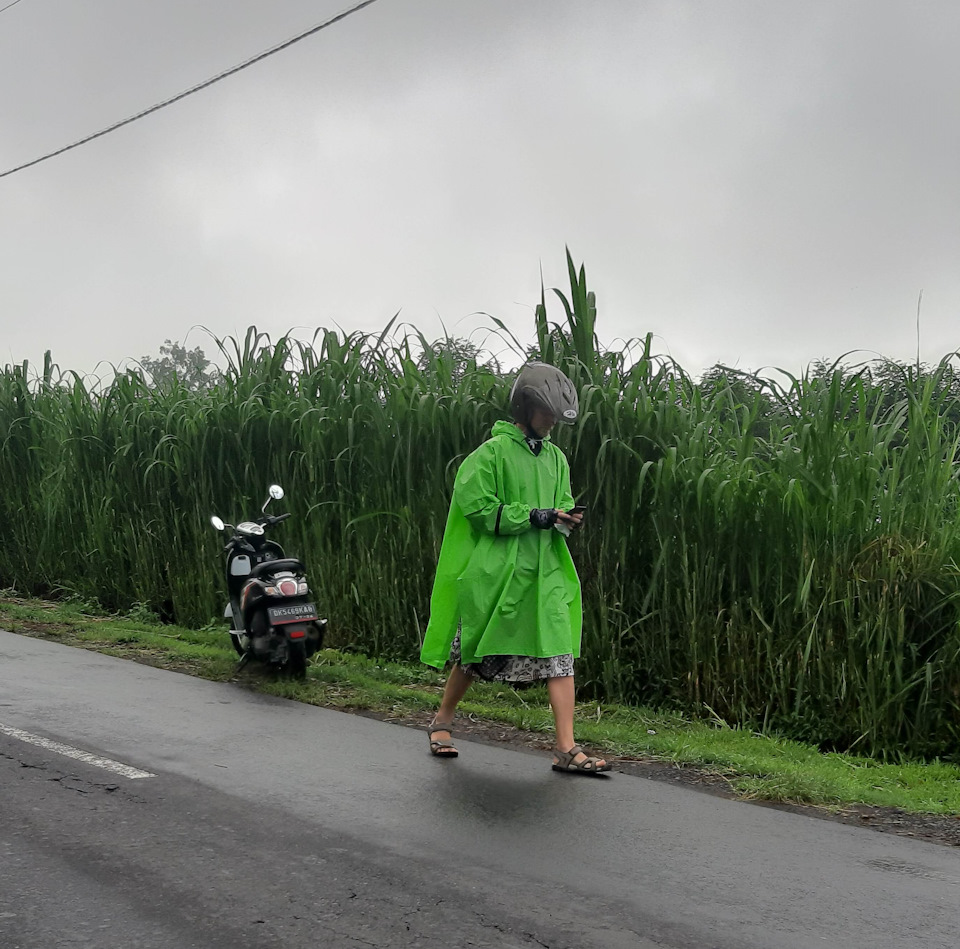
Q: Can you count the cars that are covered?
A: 0